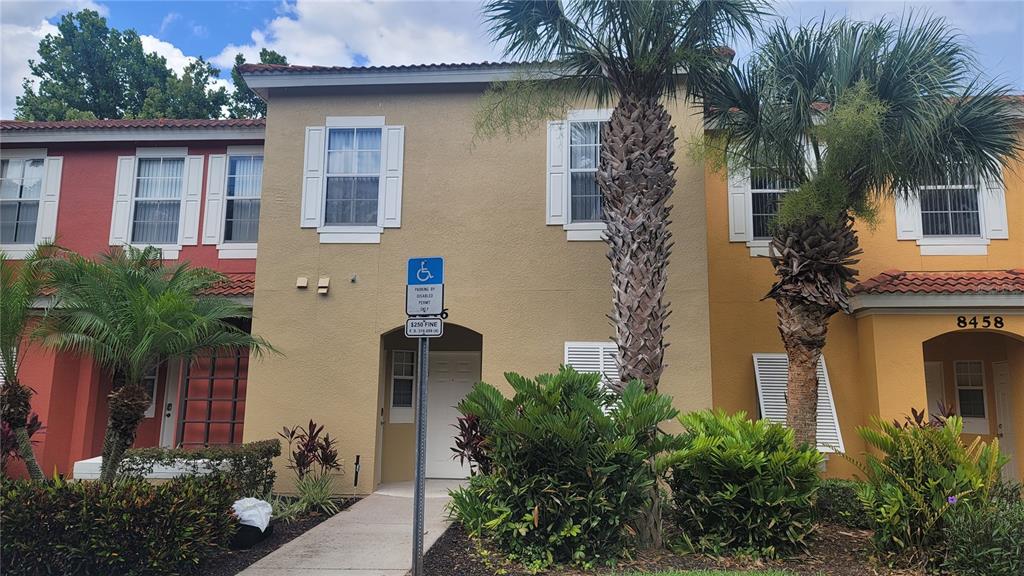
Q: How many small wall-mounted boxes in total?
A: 2